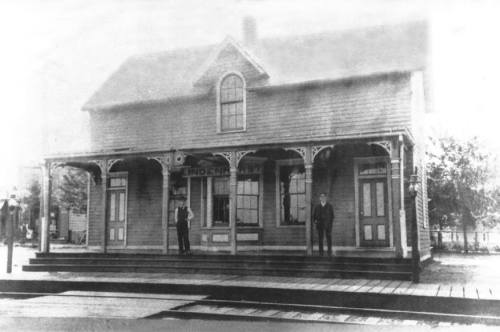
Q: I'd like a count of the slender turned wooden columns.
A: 6